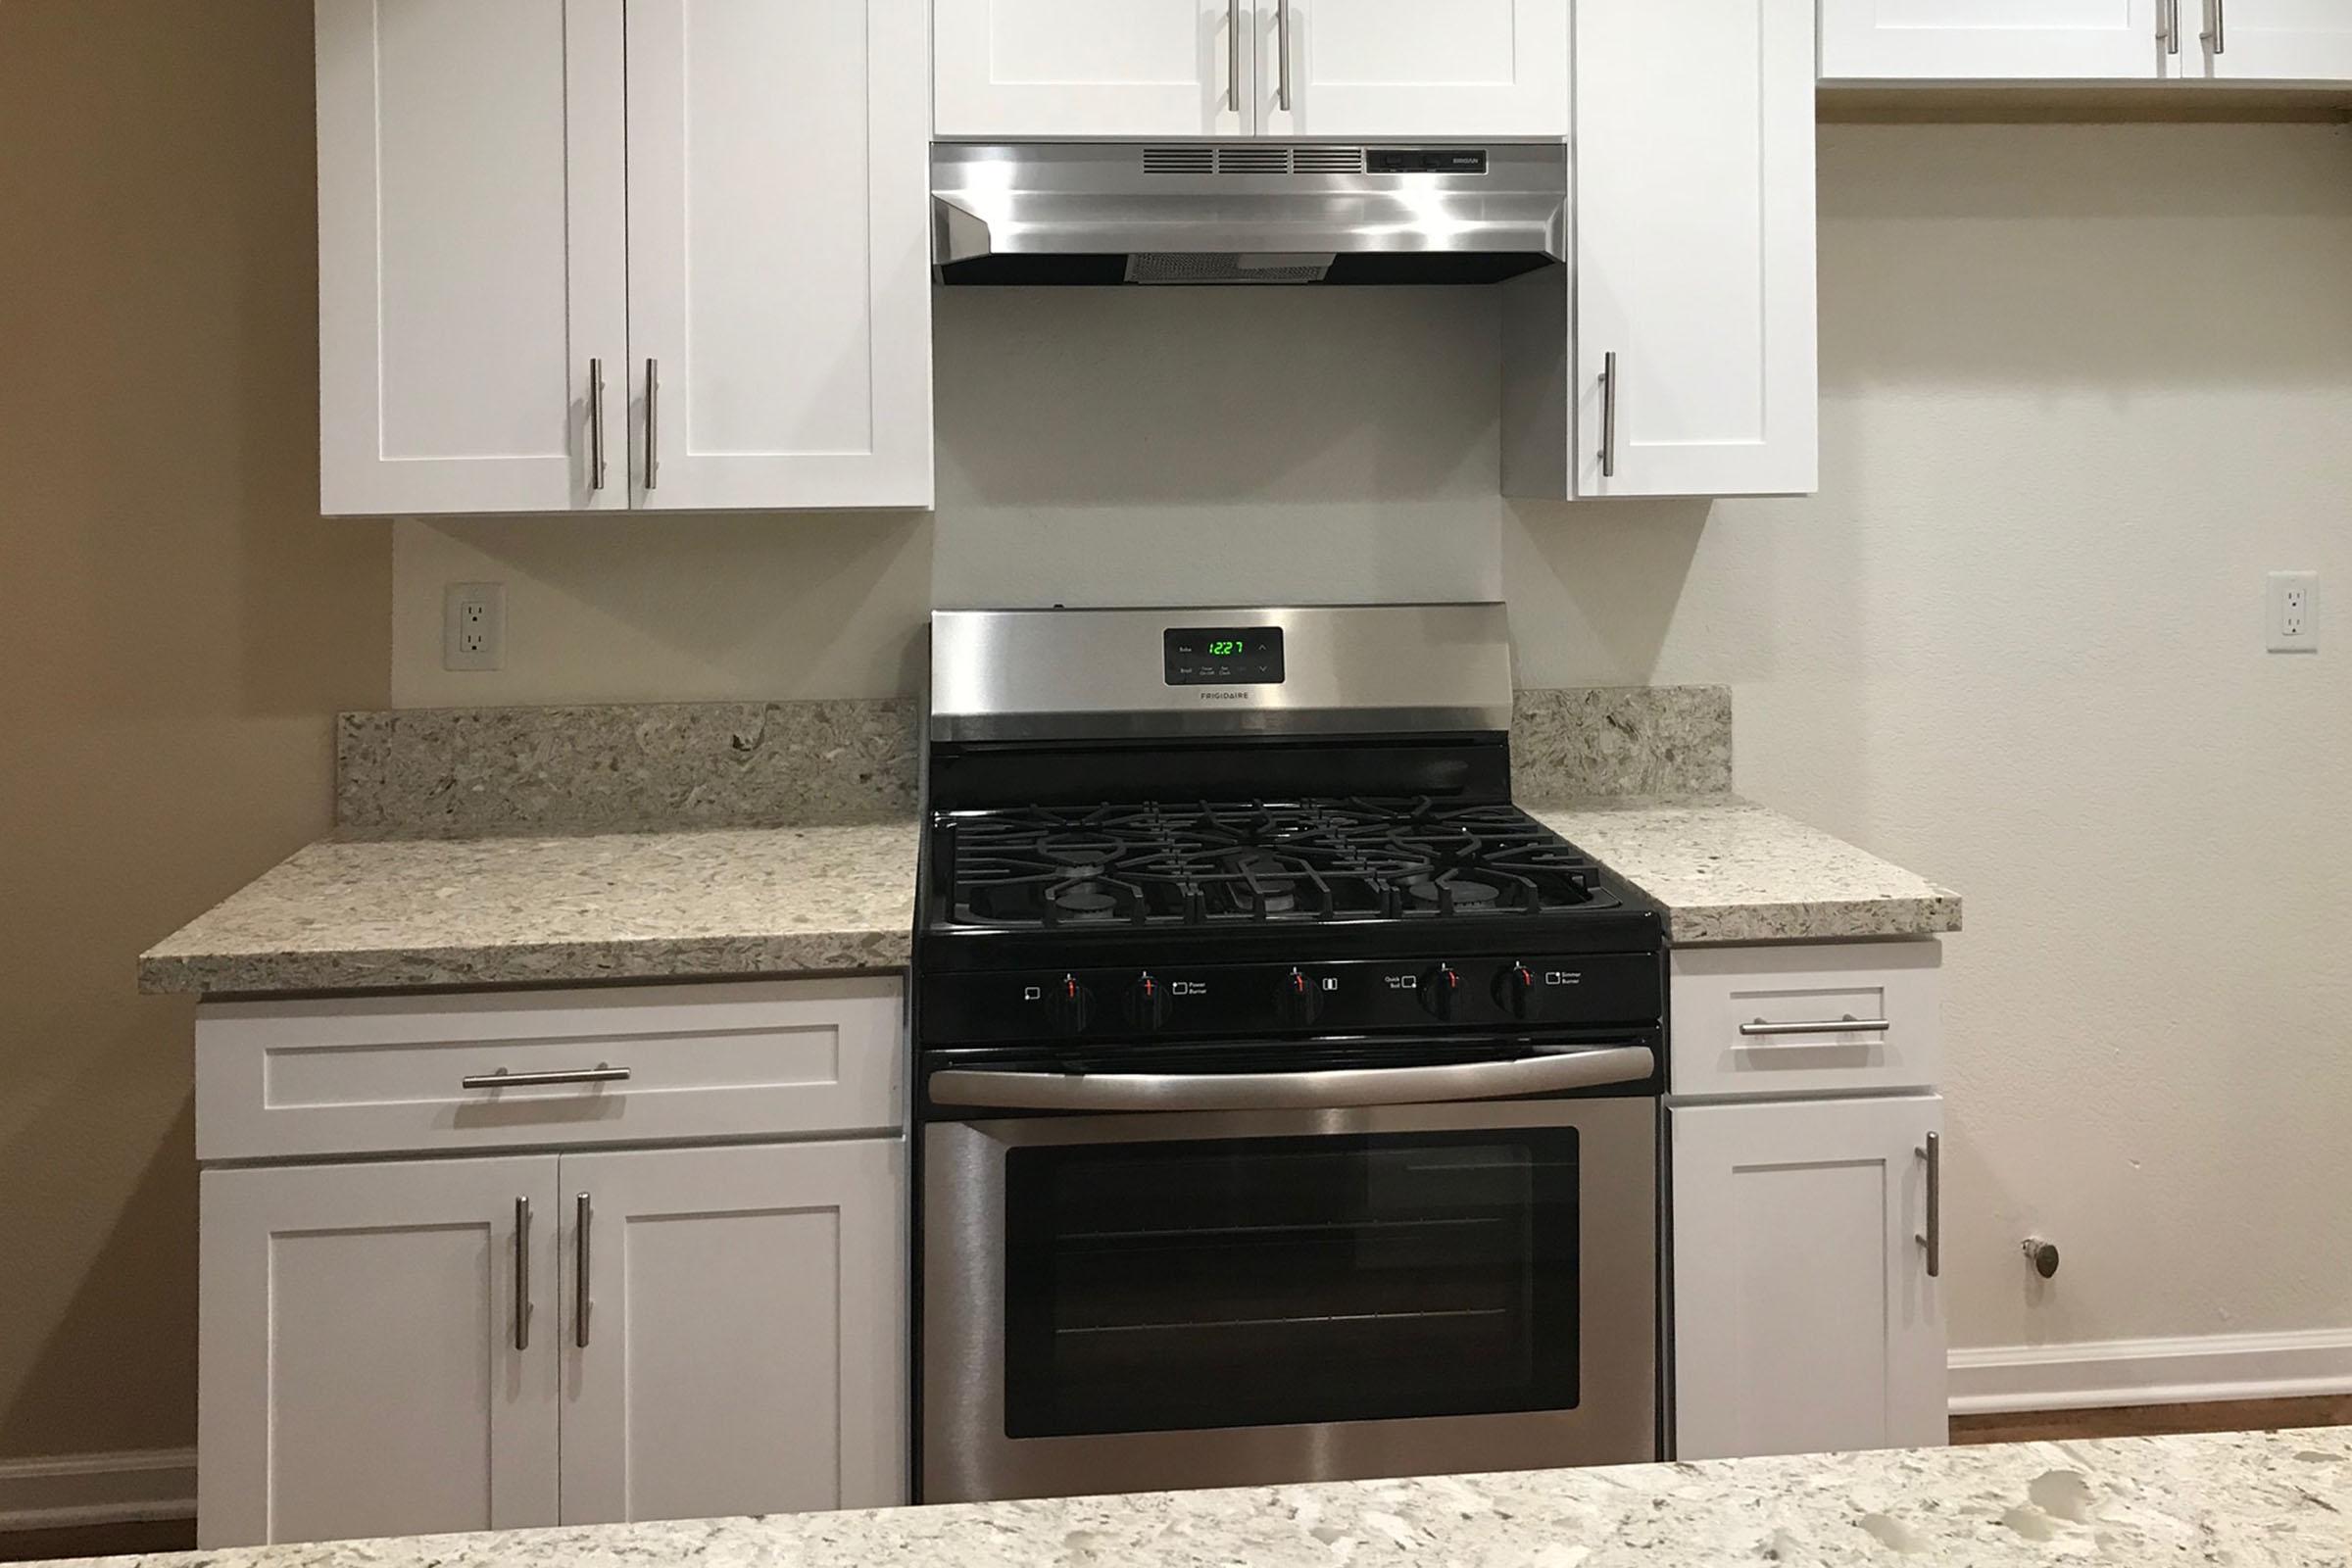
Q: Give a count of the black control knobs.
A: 5